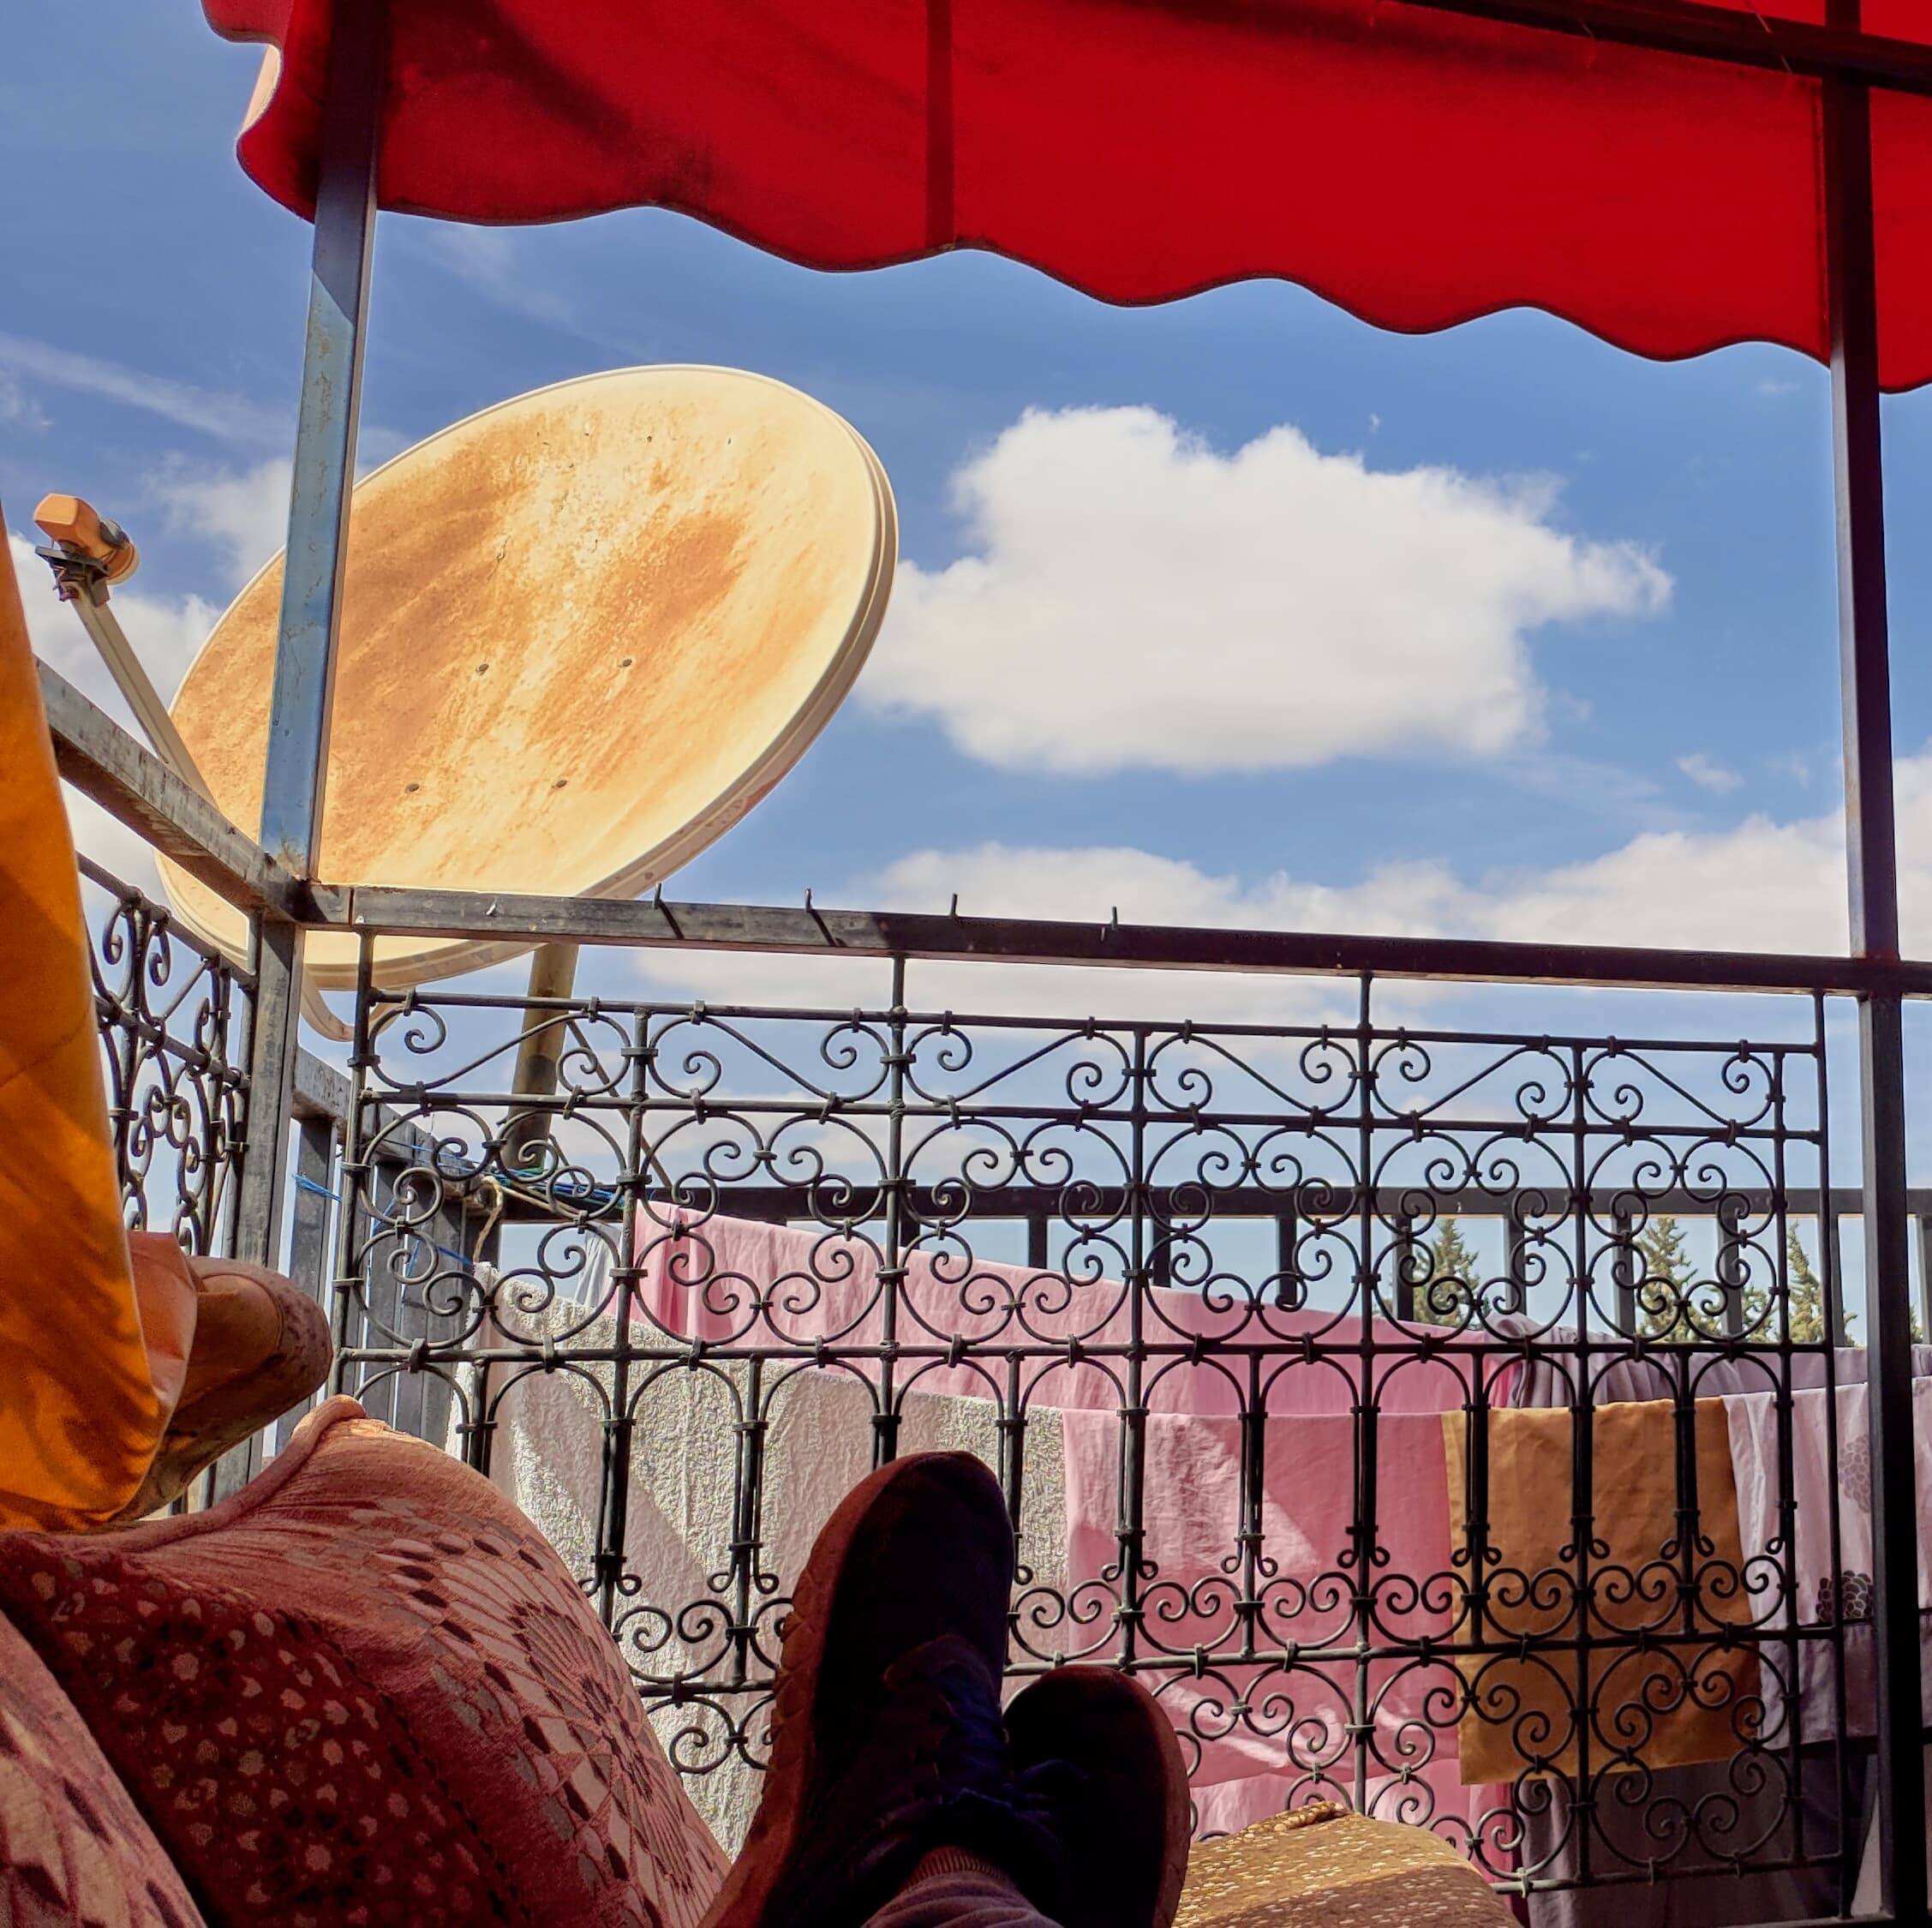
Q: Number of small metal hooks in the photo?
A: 4